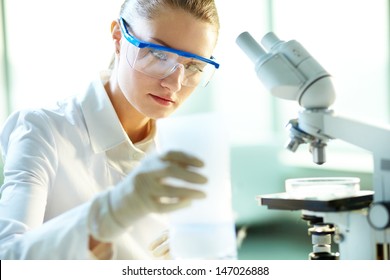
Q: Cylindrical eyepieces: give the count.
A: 2